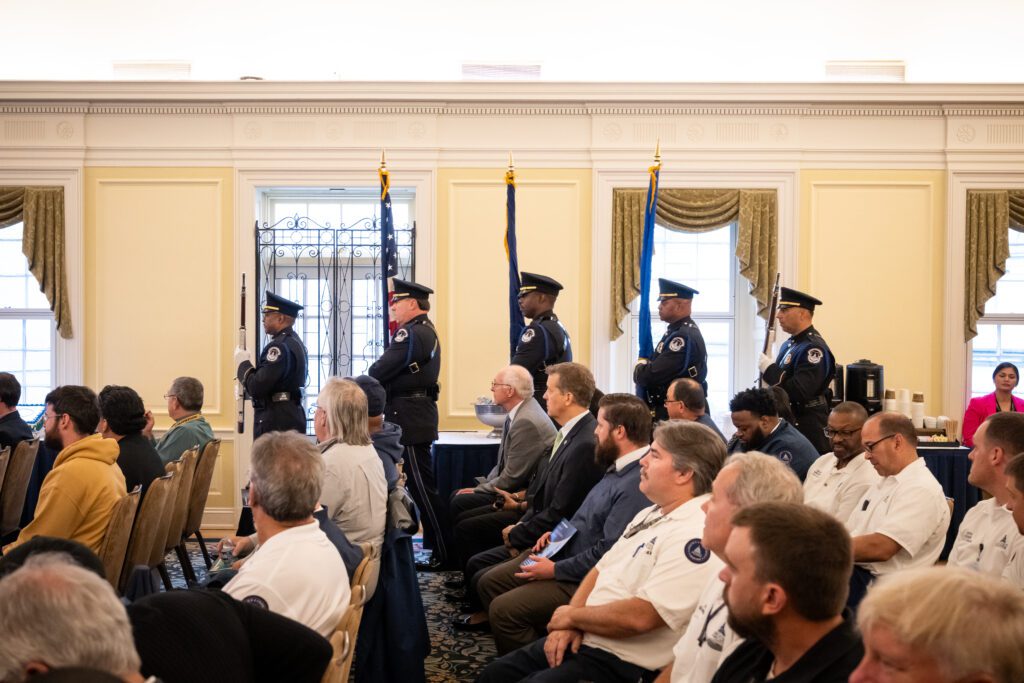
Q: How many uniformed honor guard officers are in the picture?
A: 5